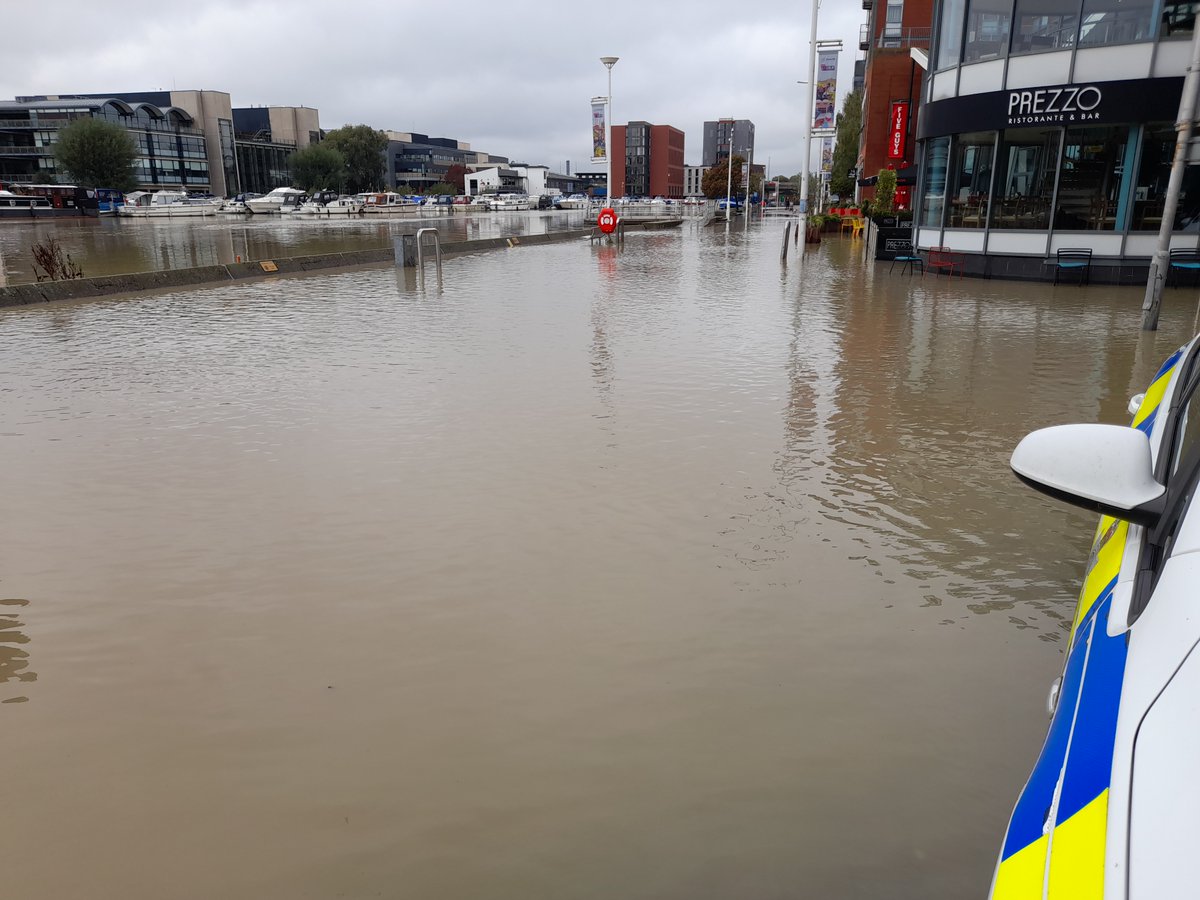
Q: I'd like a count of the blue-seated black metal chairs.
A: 3